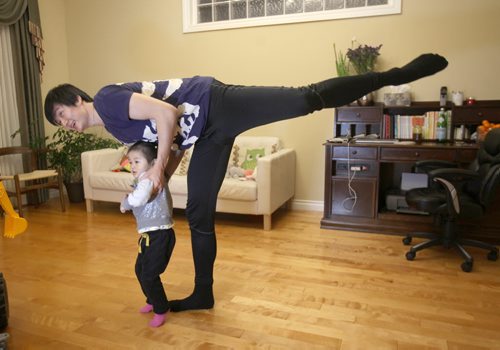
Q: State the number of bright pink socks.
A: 2